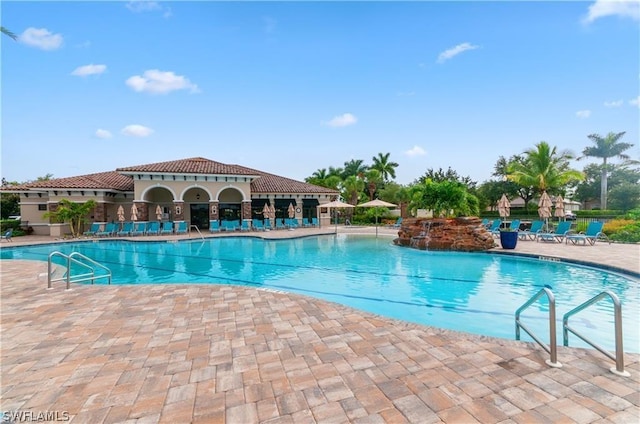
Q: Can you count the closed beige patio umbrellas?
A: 9